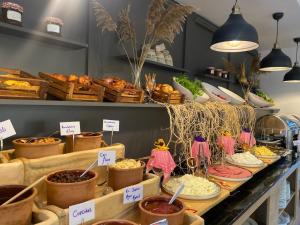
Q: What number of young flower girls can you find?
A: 0